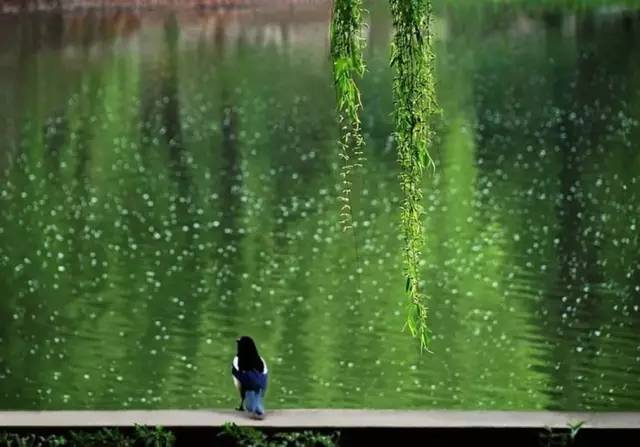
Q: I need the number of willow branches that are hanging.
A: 2